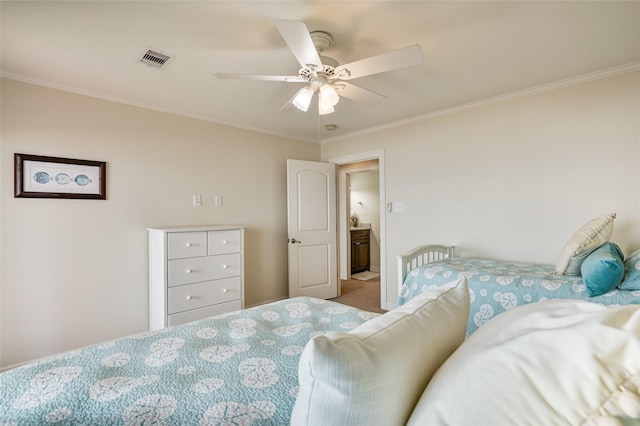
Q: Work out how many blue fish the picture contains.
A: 3